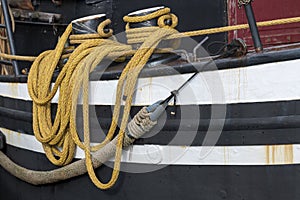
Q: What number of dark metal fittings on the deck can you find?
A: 2